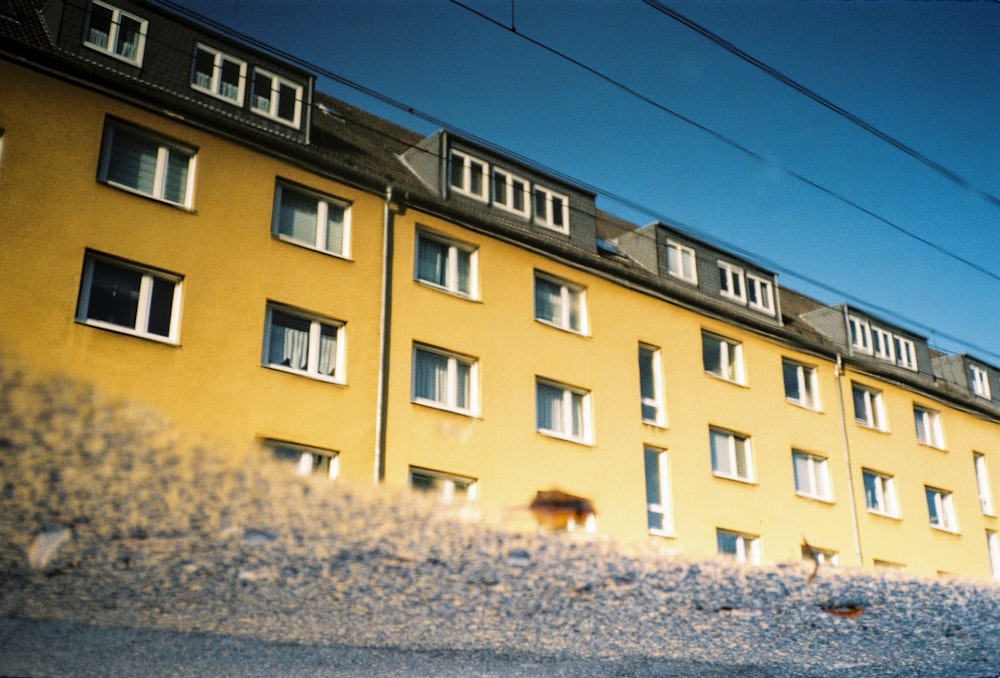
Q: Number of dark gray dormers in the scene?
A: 5